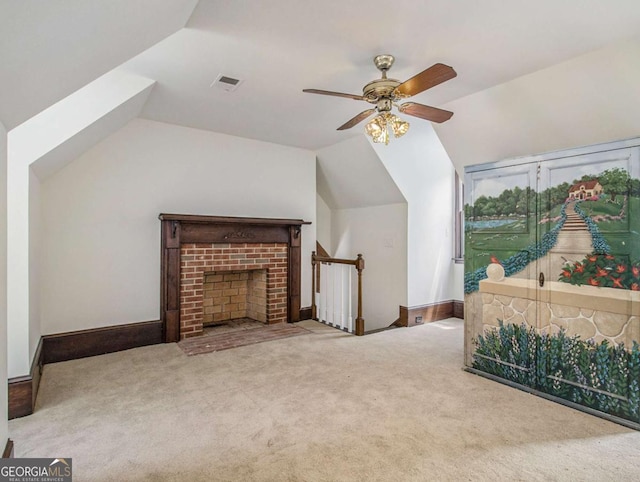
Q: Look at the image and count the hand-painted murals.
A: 1